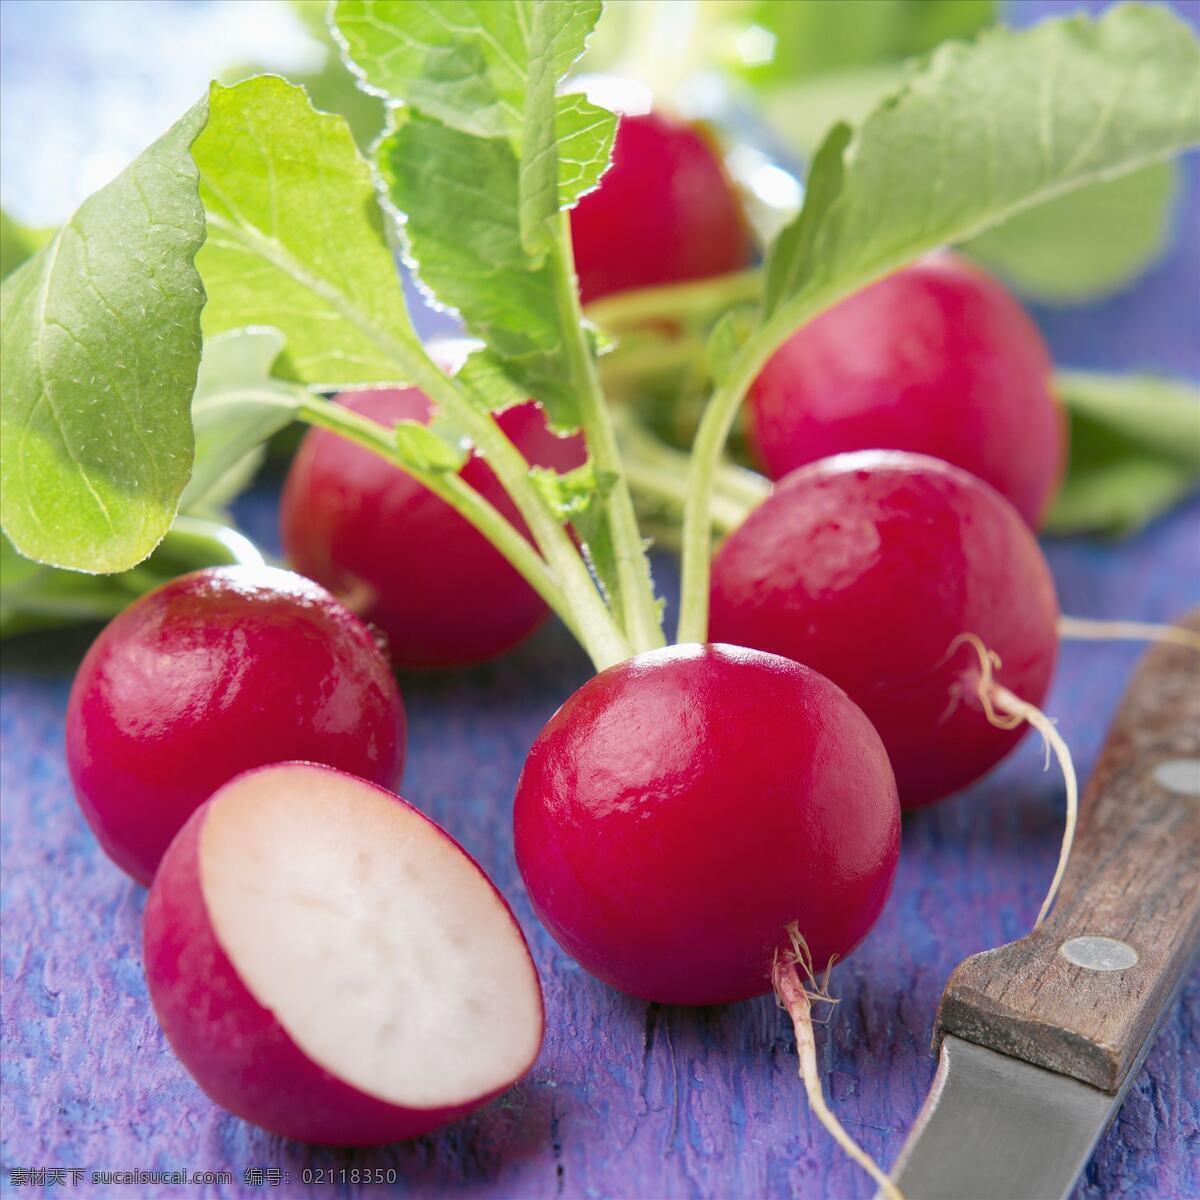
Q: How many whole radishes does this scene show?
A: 6